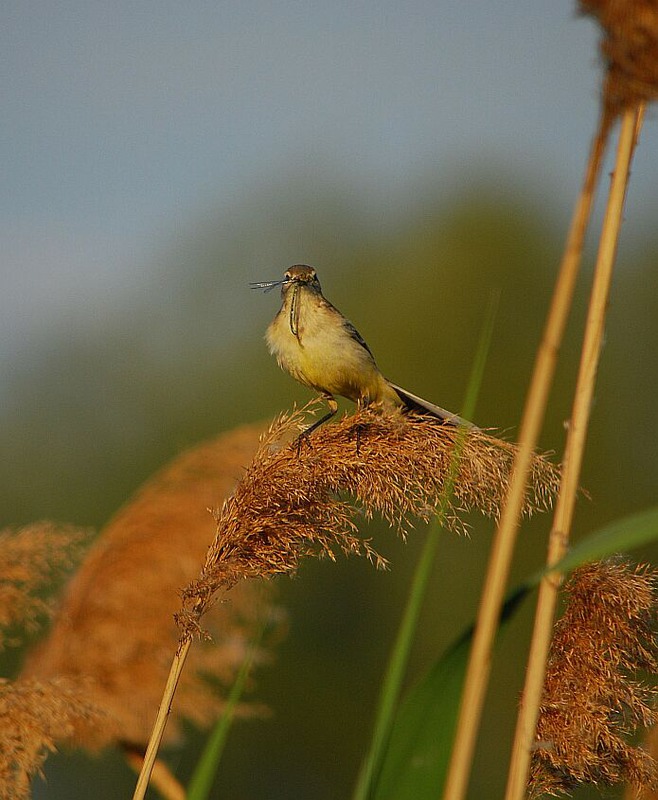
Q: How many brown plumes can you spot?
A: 6